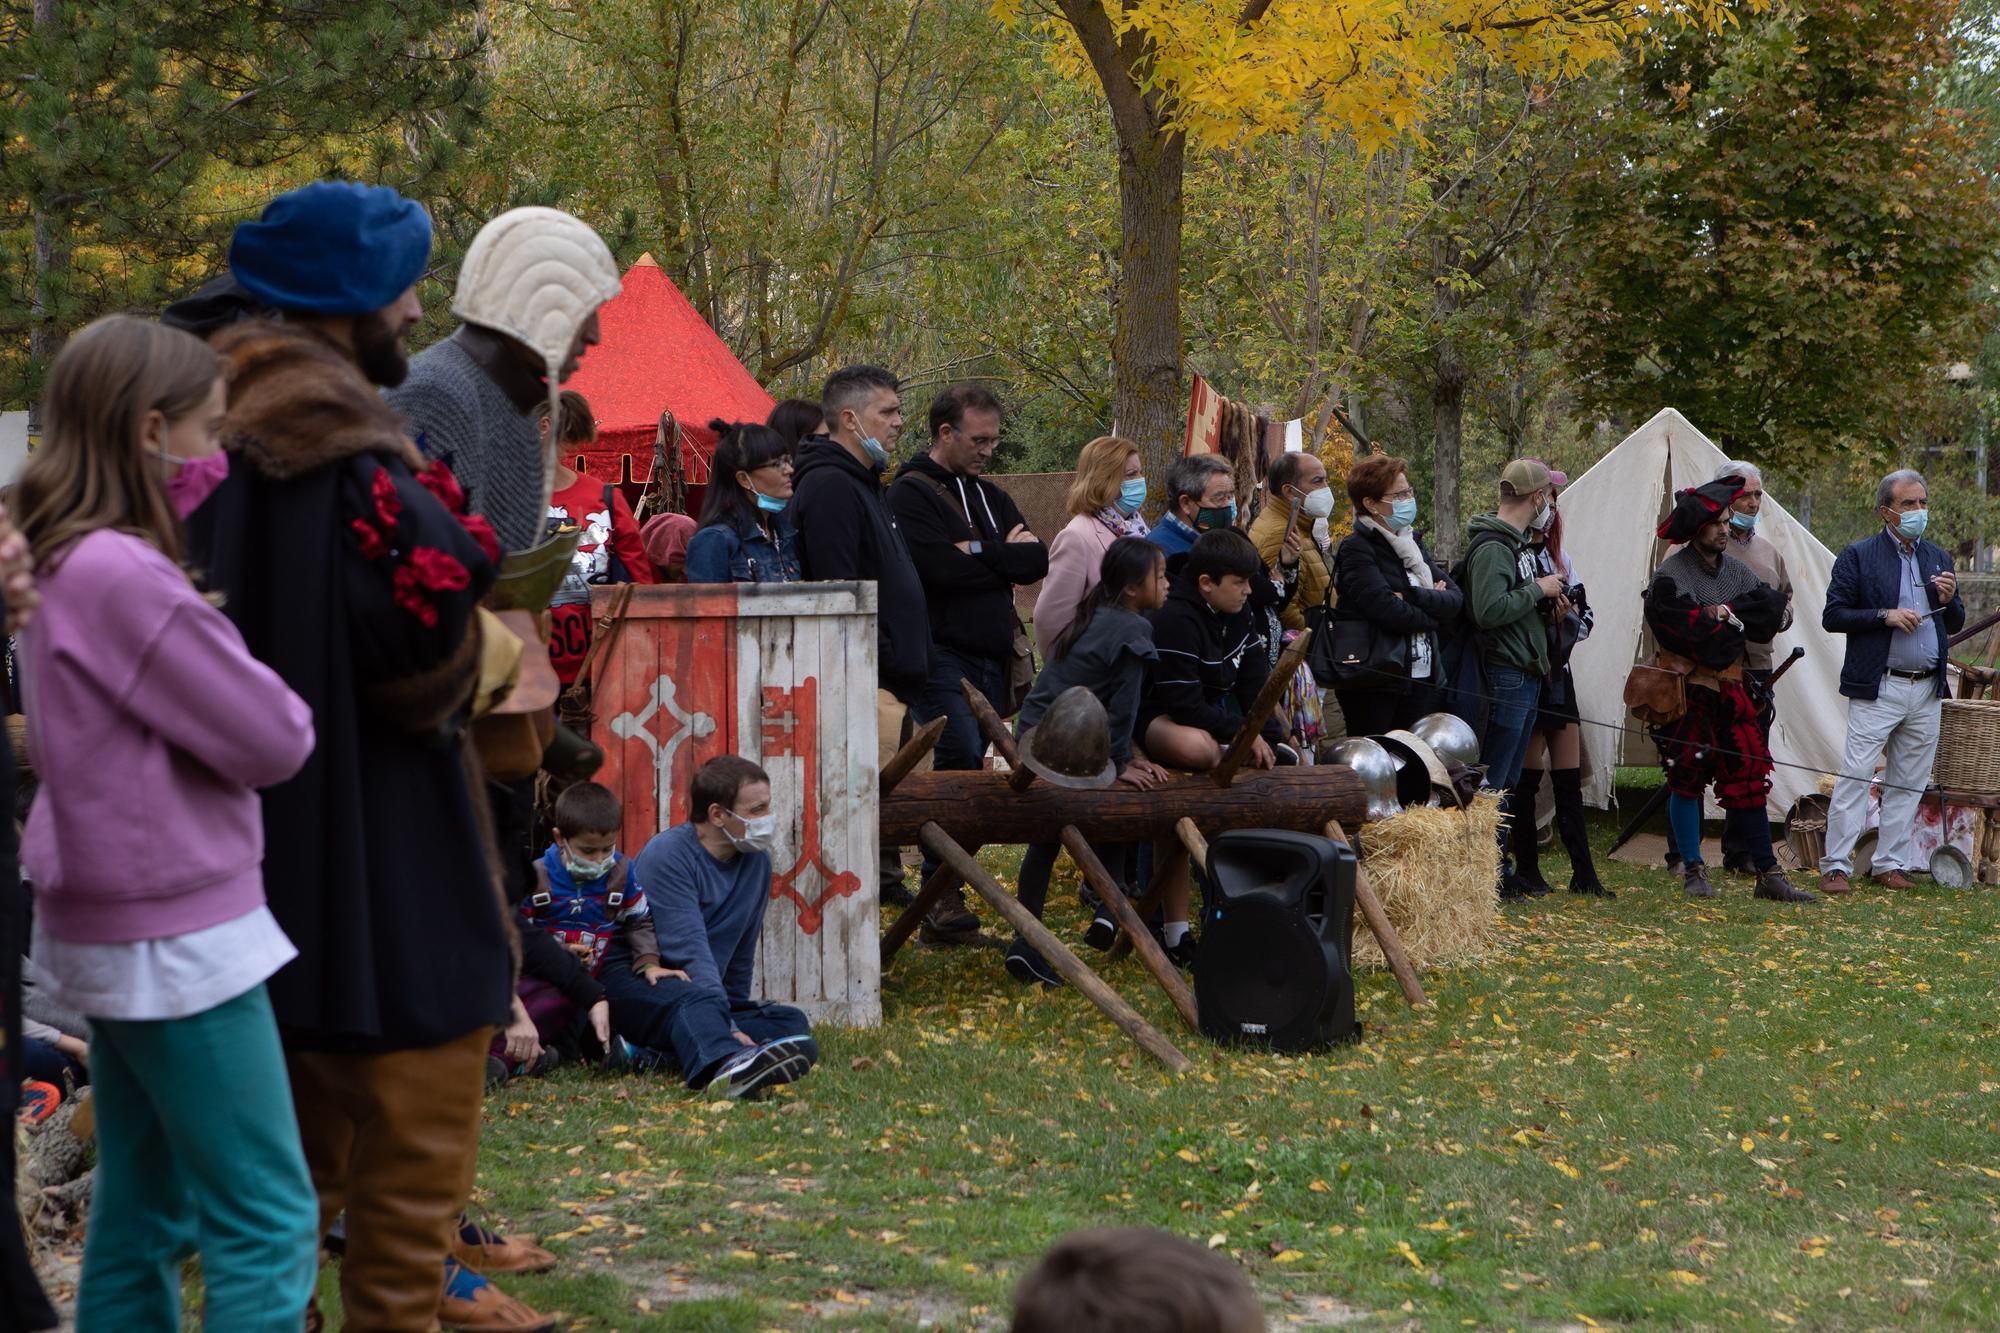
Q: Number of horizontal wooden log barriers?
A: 1